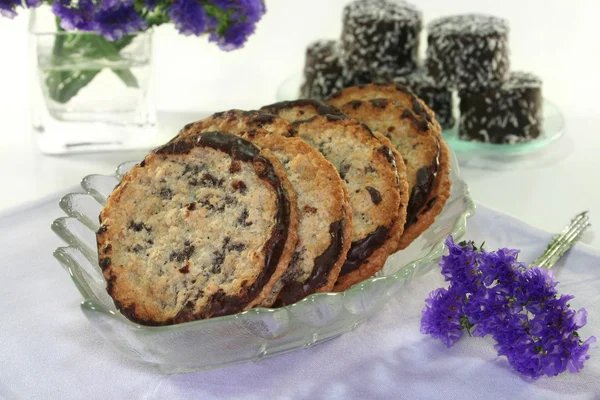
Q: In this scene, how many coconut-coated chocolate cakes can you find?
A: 5